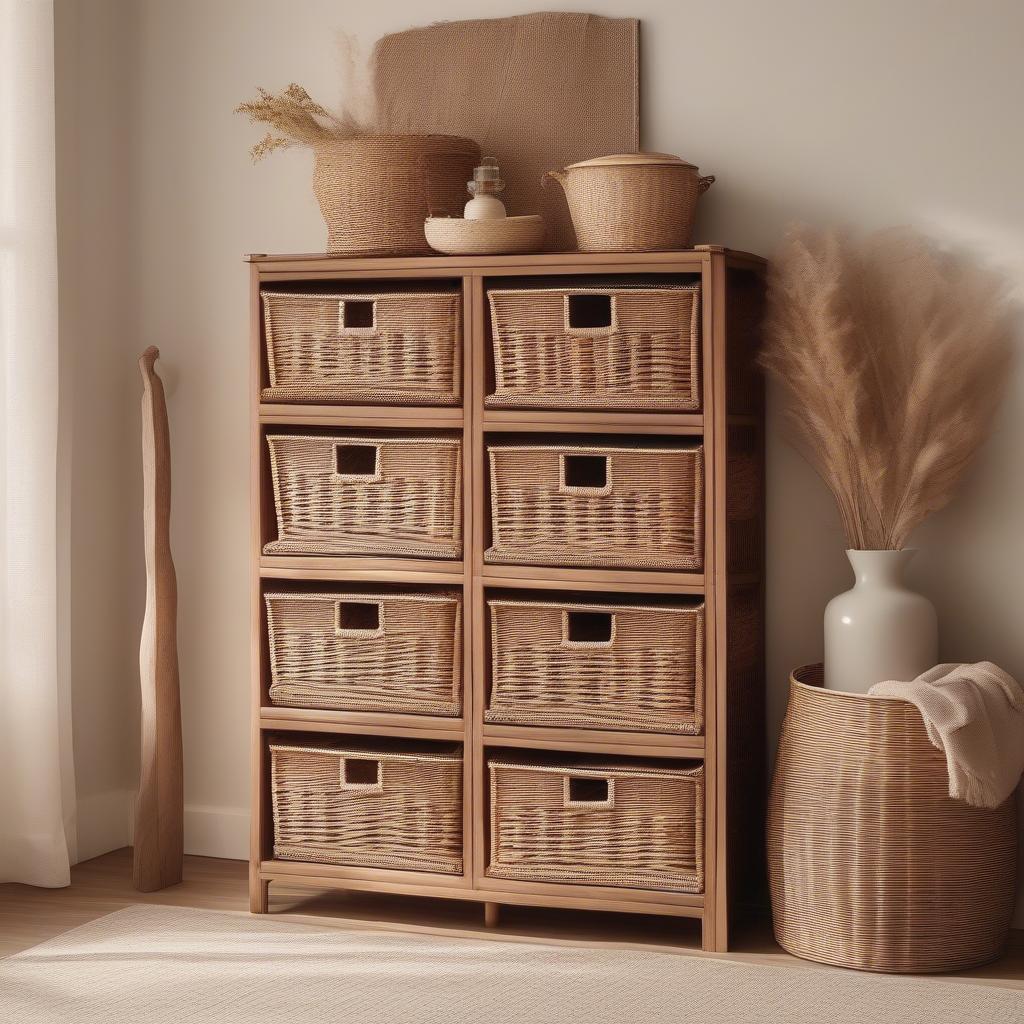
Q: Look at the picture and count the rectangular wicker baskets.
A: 8